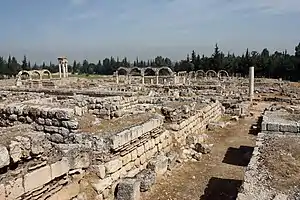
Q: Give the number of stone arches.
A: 10